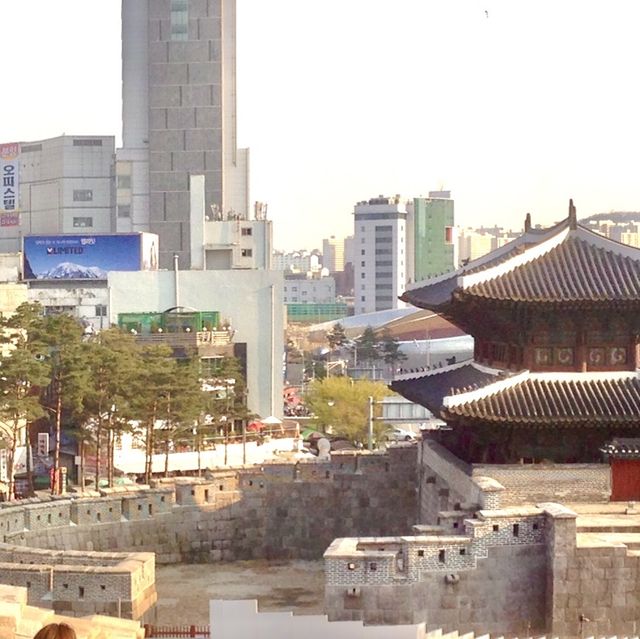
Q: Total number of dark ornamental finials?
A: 2